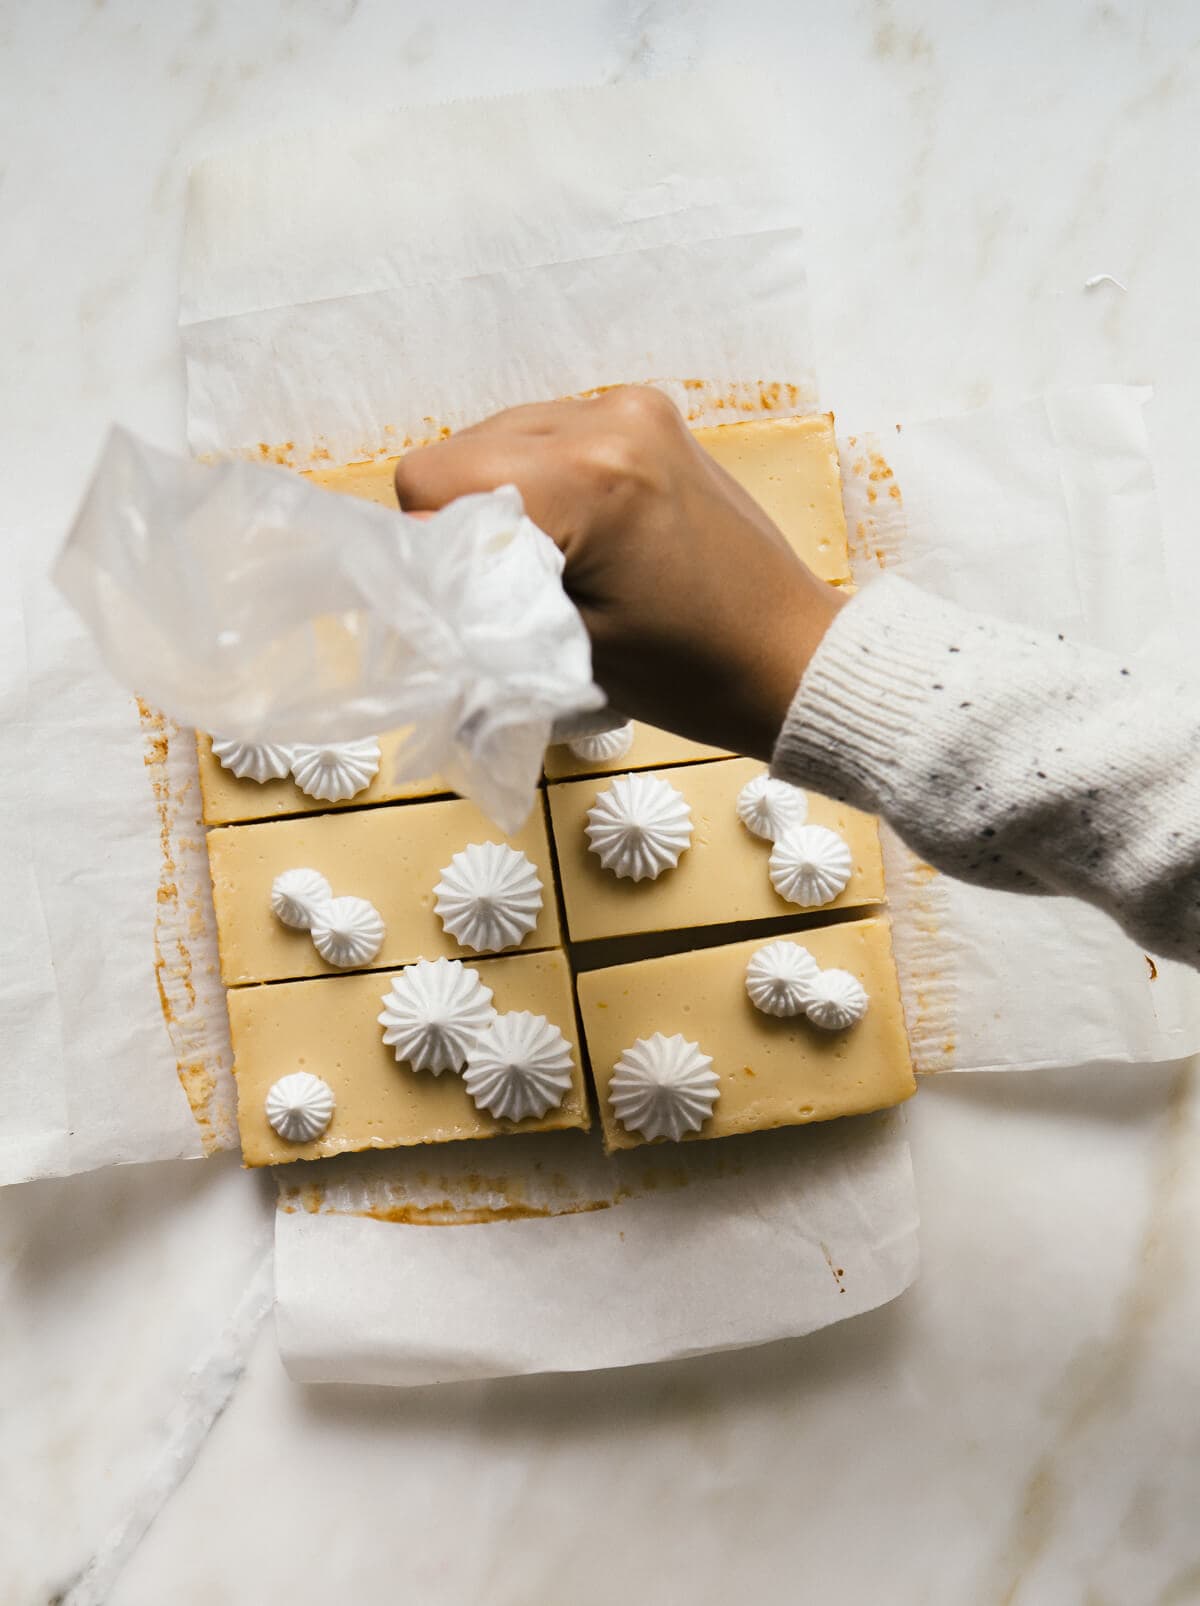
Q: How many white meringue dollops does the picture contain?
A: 15